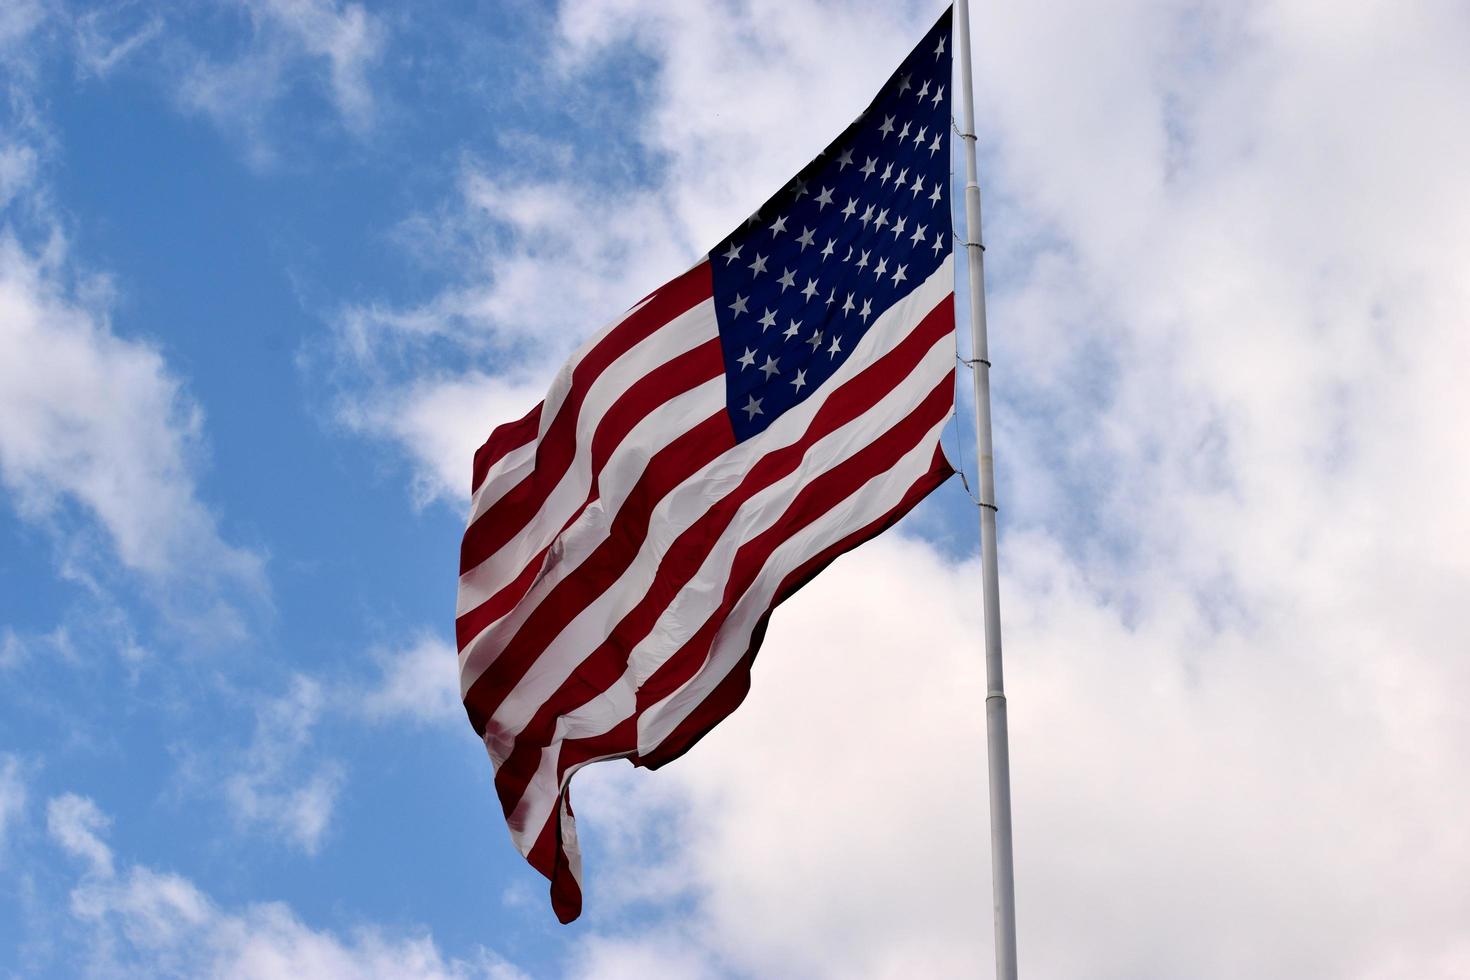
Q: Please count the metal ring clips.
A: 4